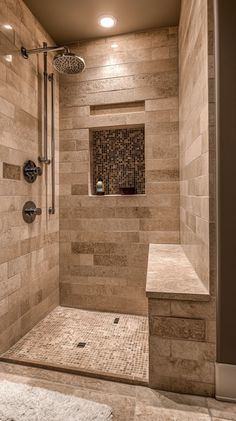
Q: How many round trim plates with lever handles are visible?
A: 2